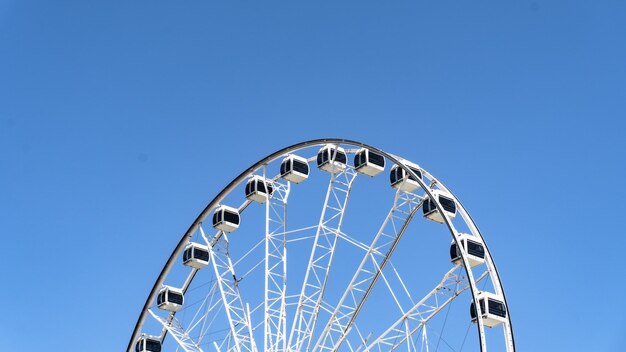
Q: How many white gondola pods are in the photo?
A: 12